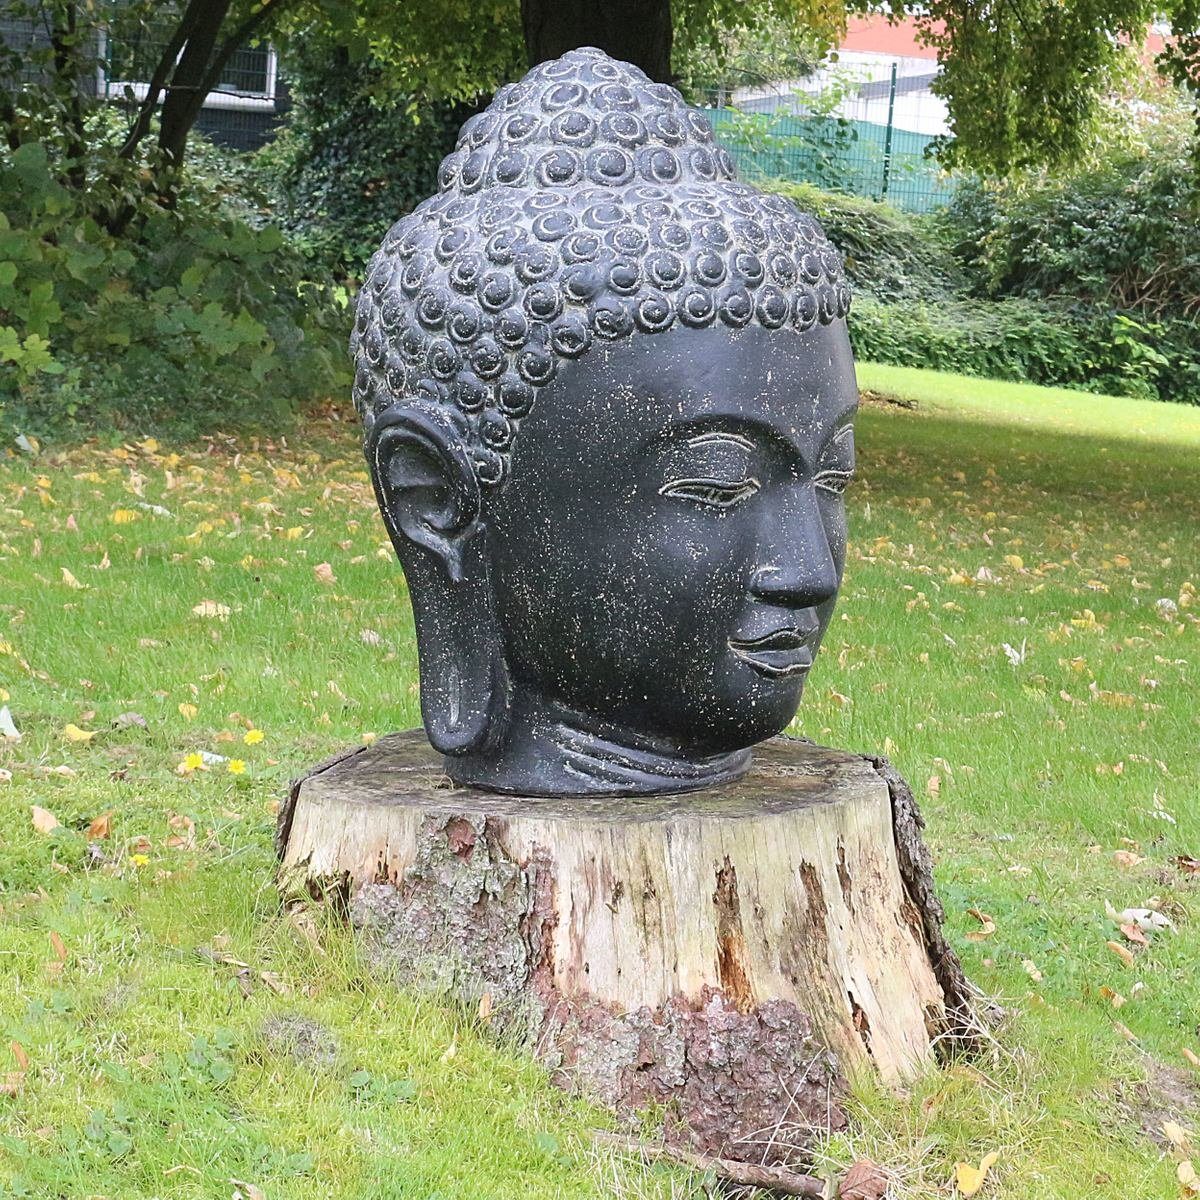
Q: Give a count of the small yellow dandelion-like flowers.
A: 4